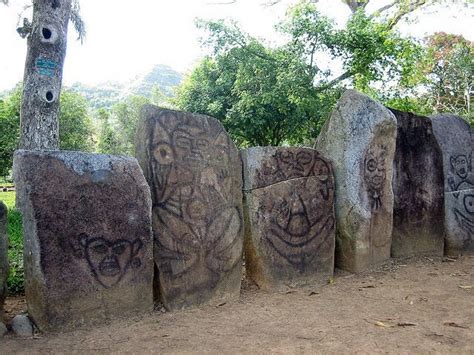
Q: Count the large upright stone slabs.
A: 6